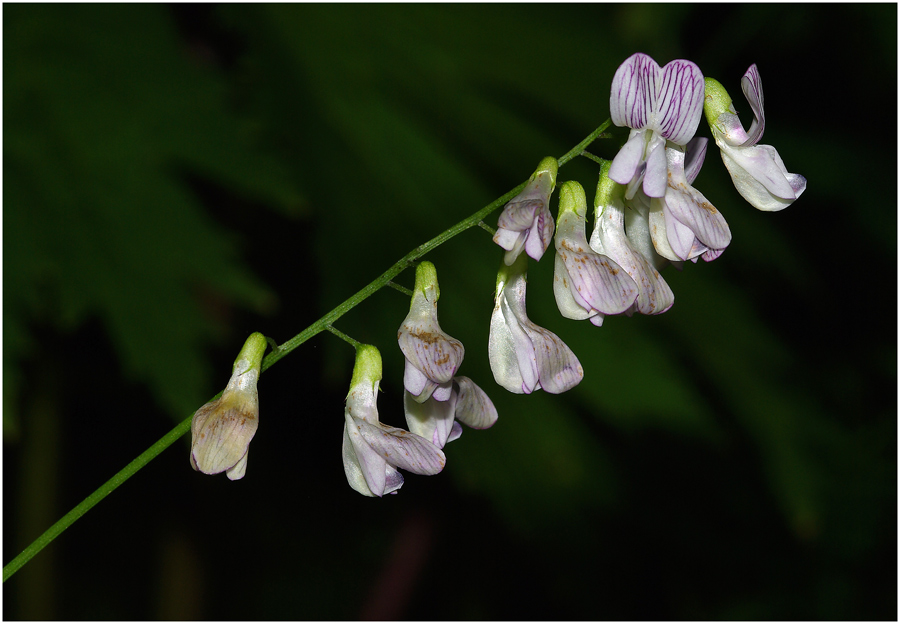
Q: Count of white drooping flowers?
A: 11